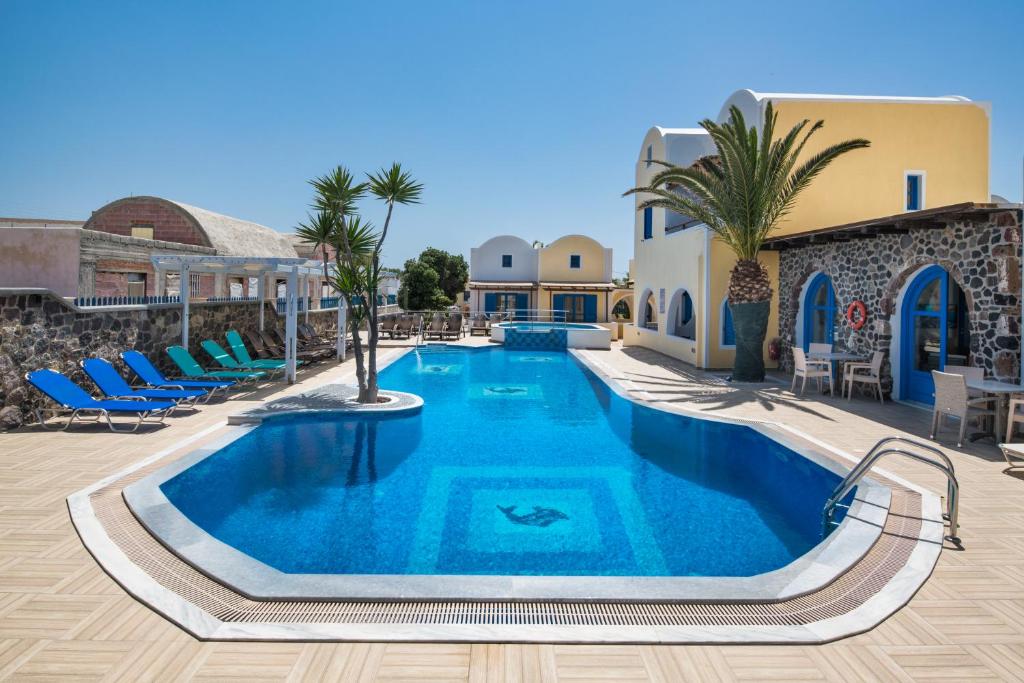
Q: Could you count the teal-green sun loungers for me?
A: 3